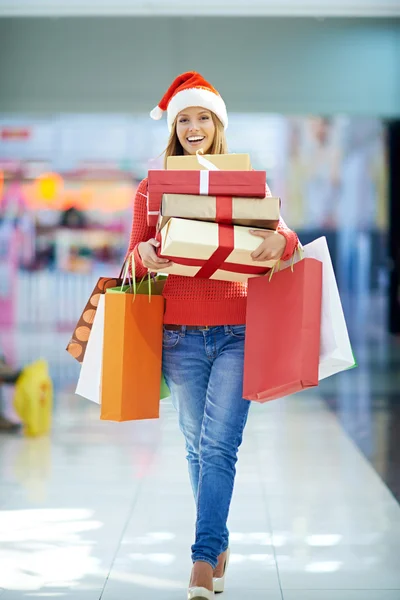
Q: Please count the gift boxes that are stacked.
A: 4